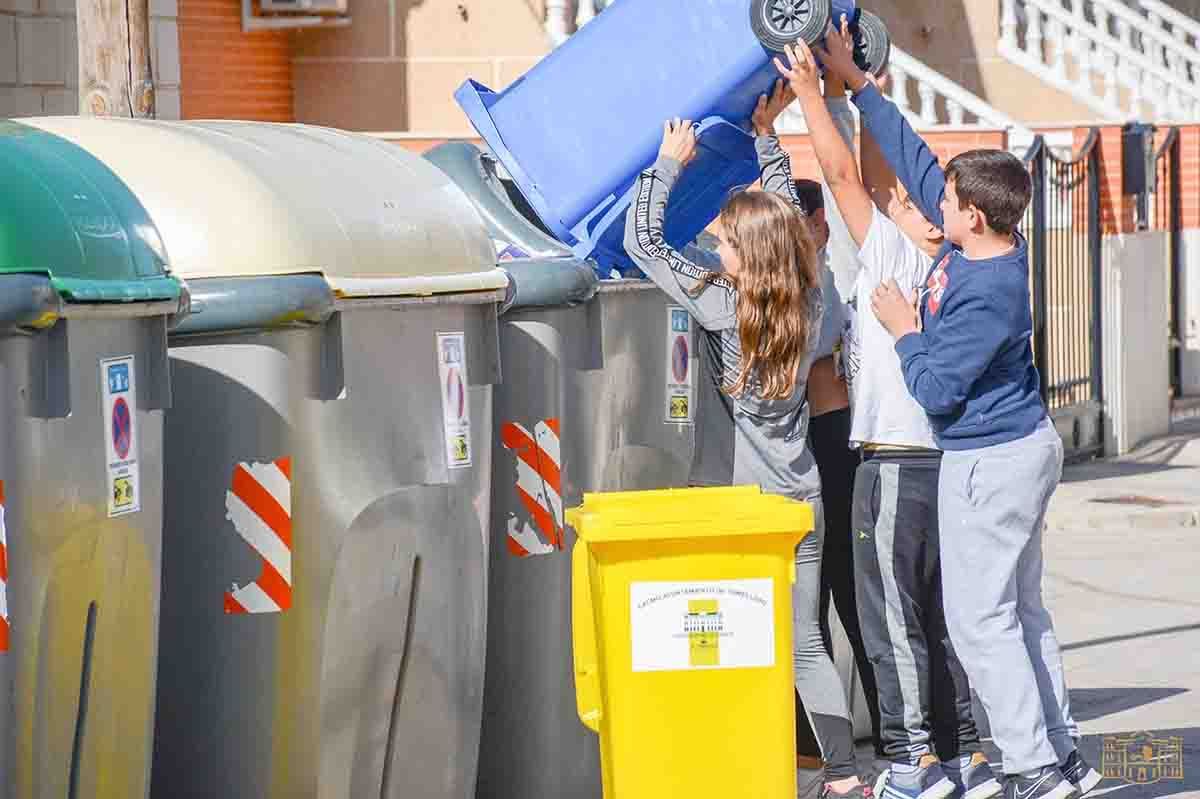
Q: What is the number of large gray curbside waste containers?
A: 3